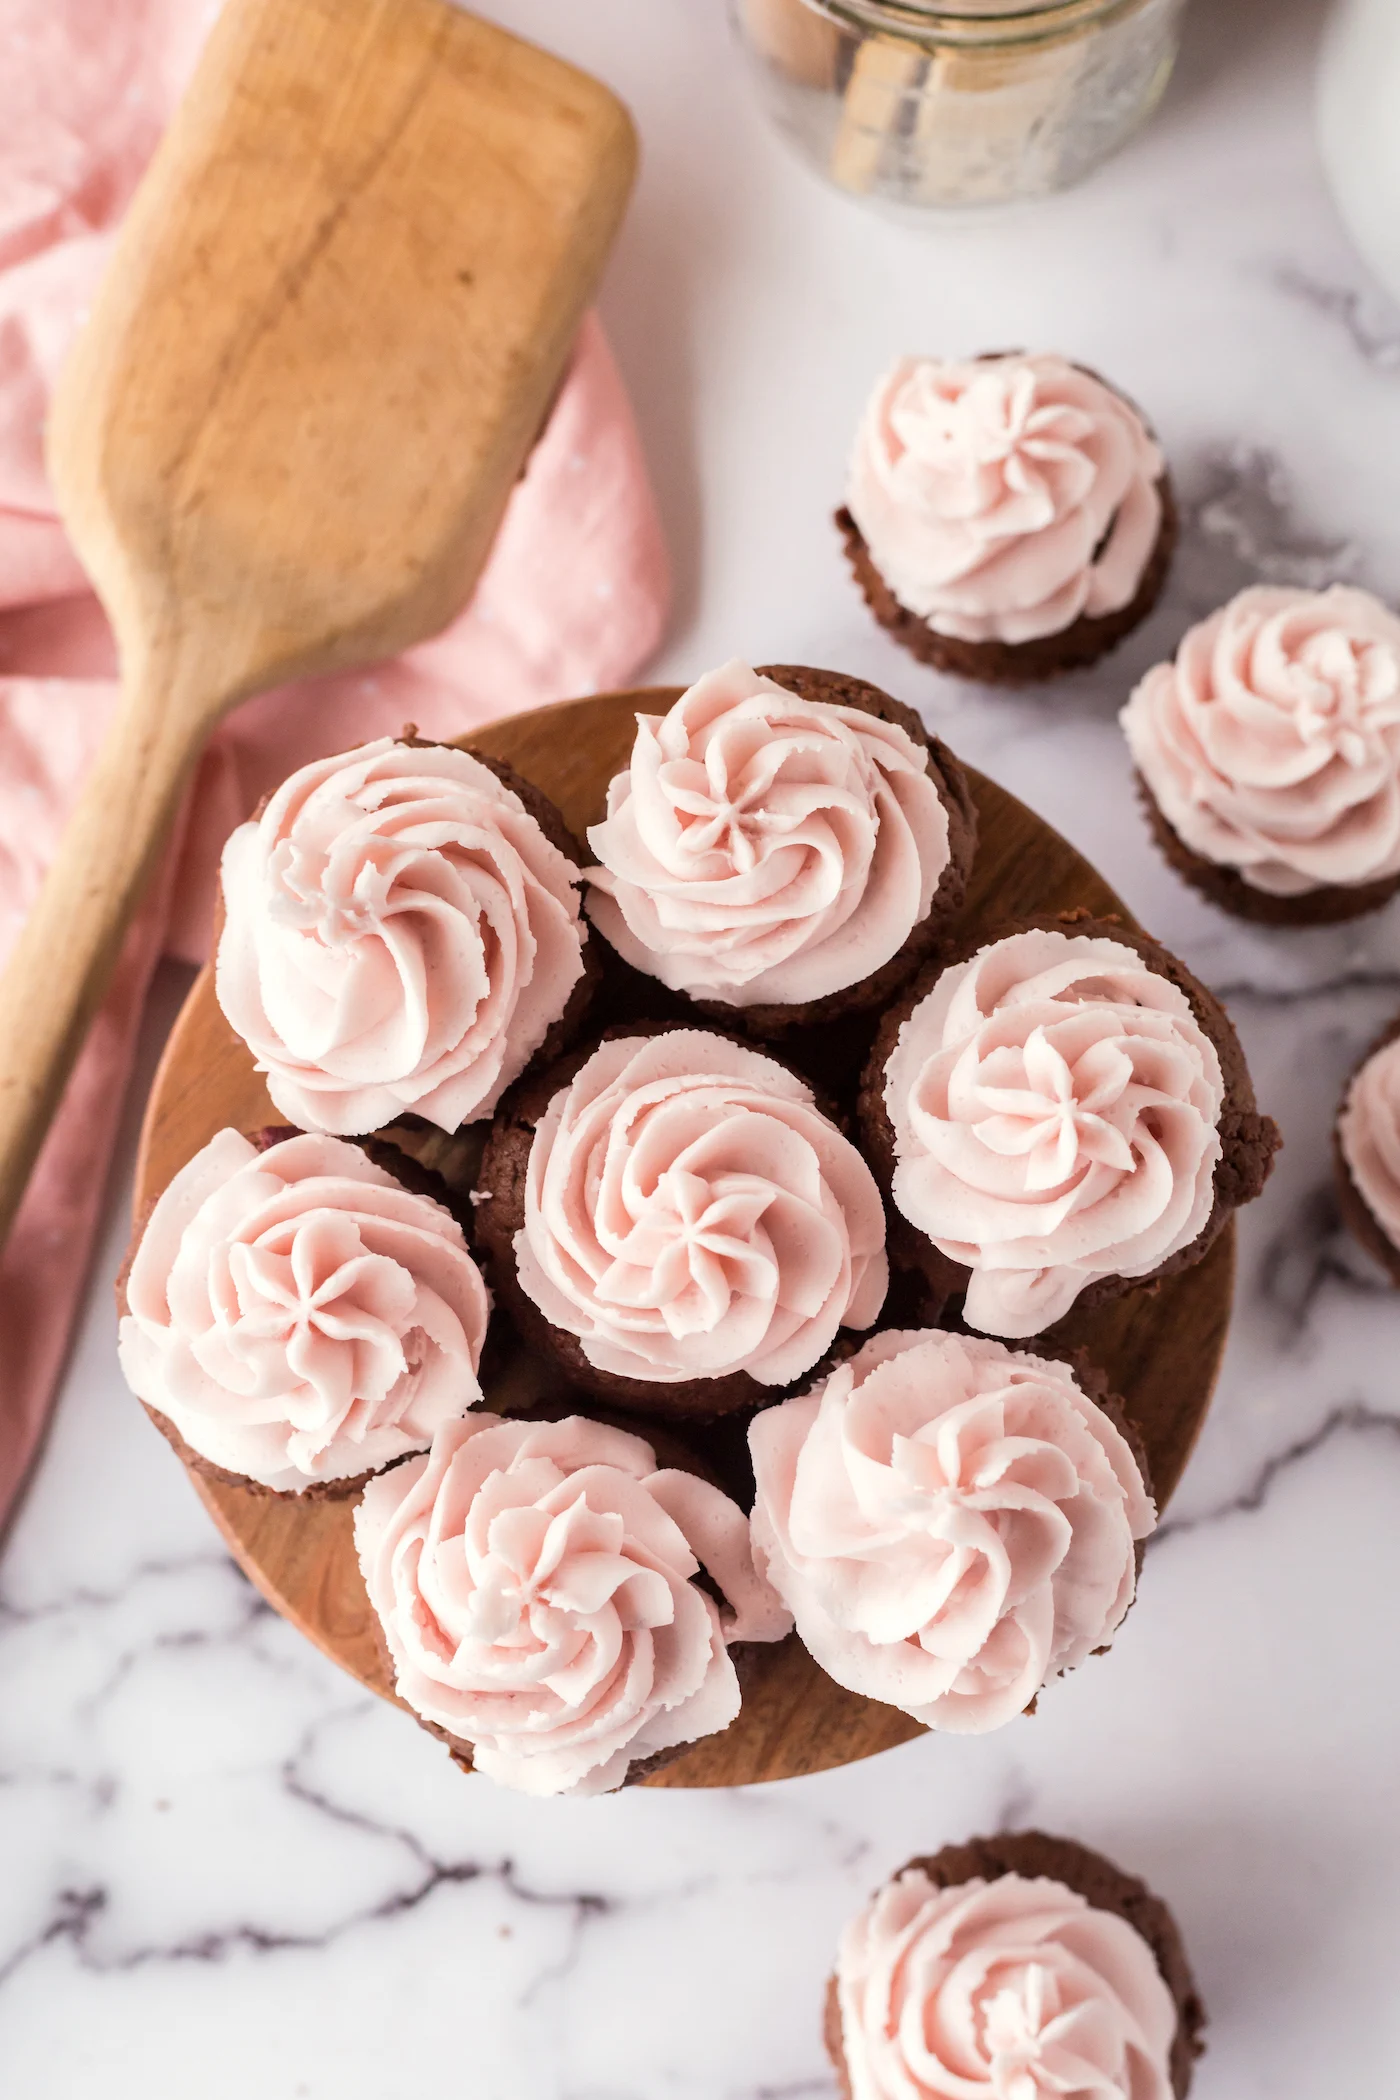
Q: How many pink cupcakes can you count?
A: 11